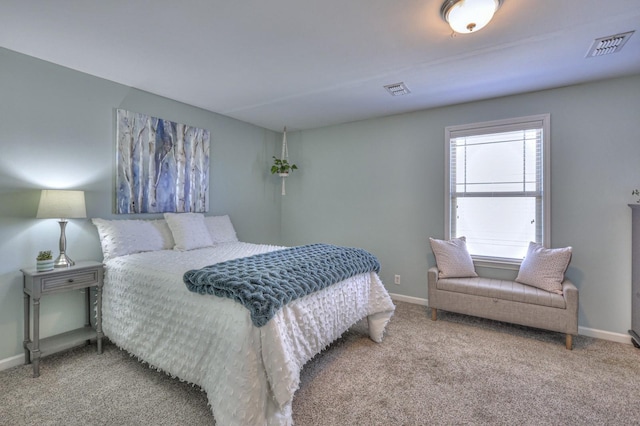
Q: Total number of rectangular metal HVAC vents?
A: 2